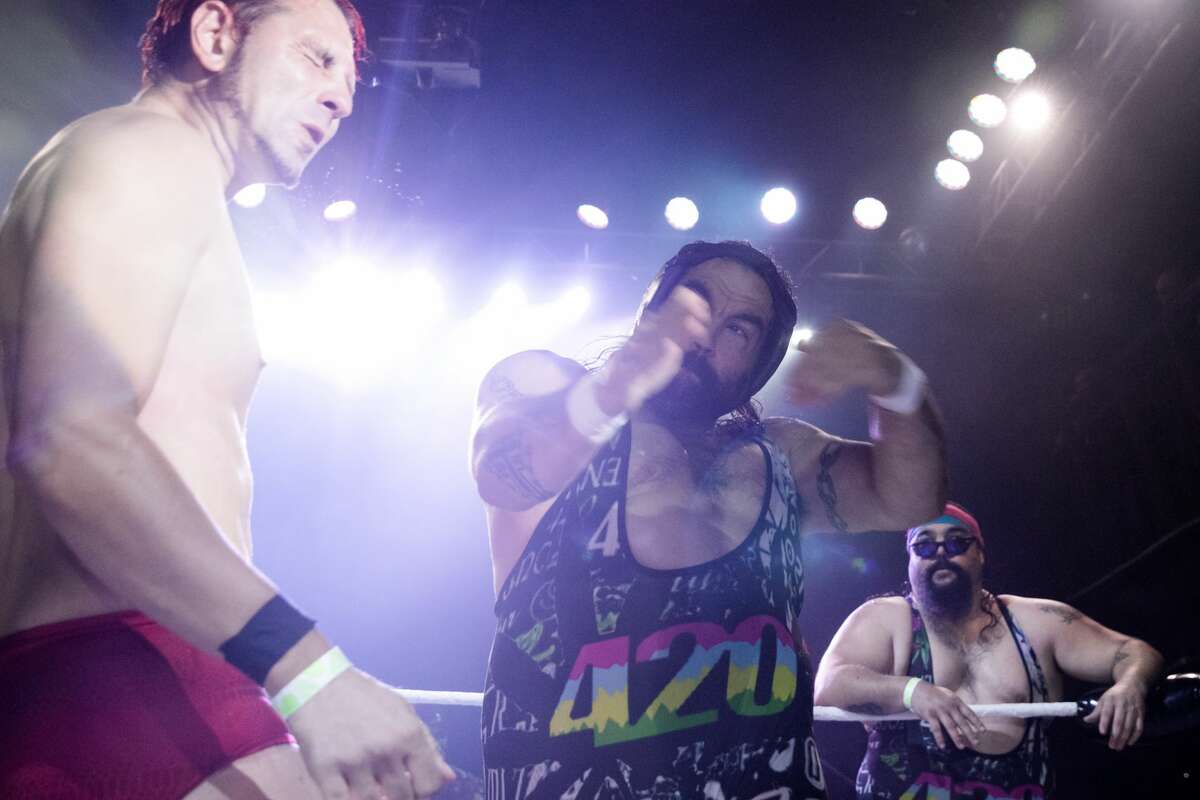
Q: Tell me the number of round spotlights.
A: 11